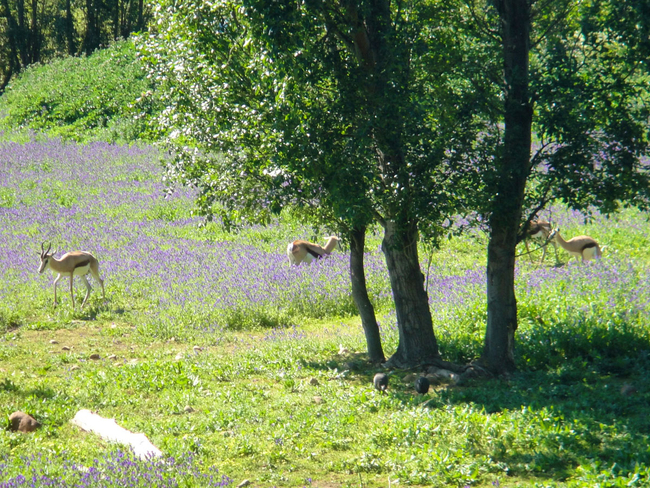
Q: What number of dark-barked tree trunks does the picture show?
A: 3